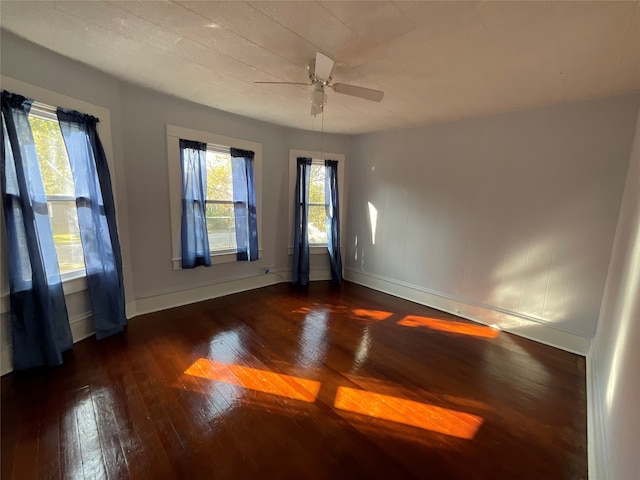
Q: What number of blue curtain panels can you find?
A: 6